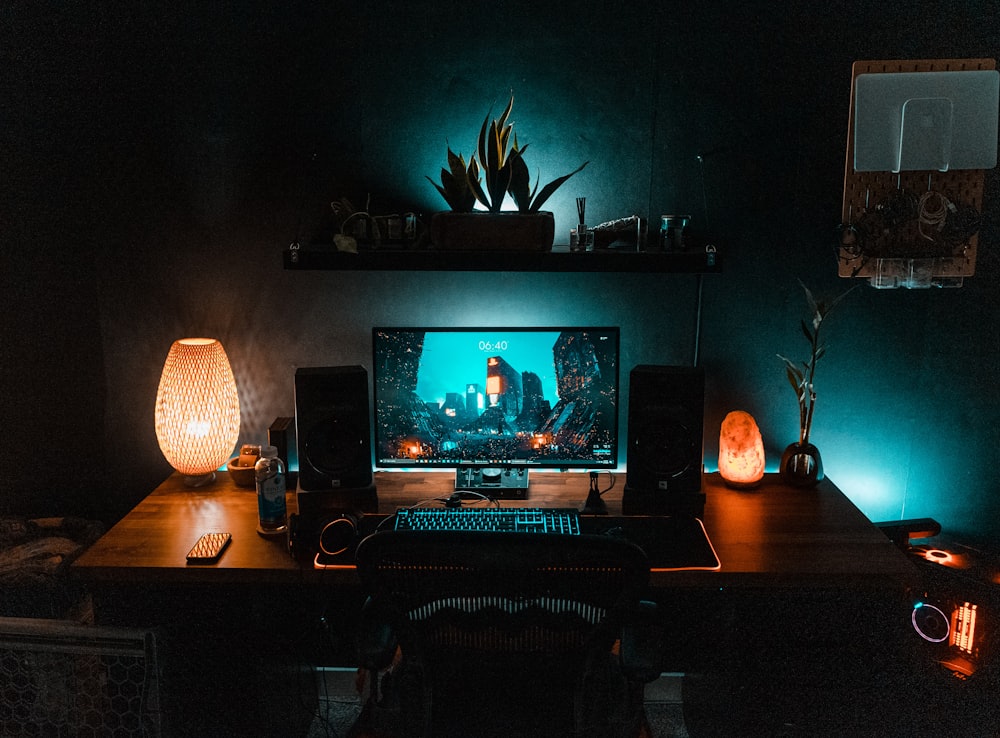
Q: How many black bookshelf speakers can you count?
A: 2